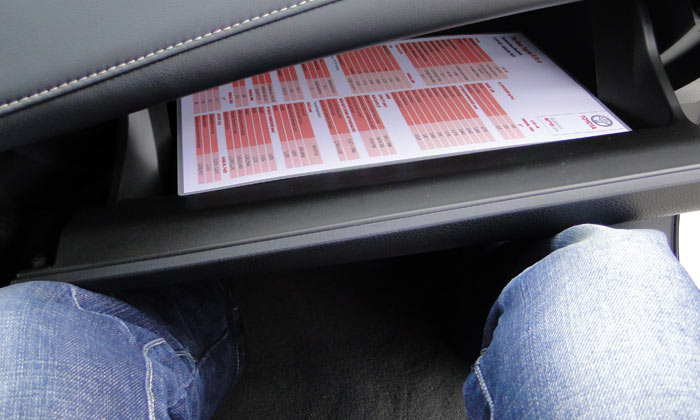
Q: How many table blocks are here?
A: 14